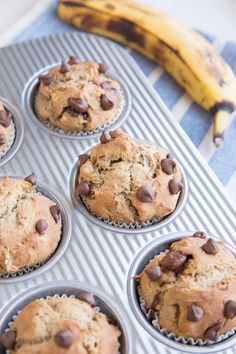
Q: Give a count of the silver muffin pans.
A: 1